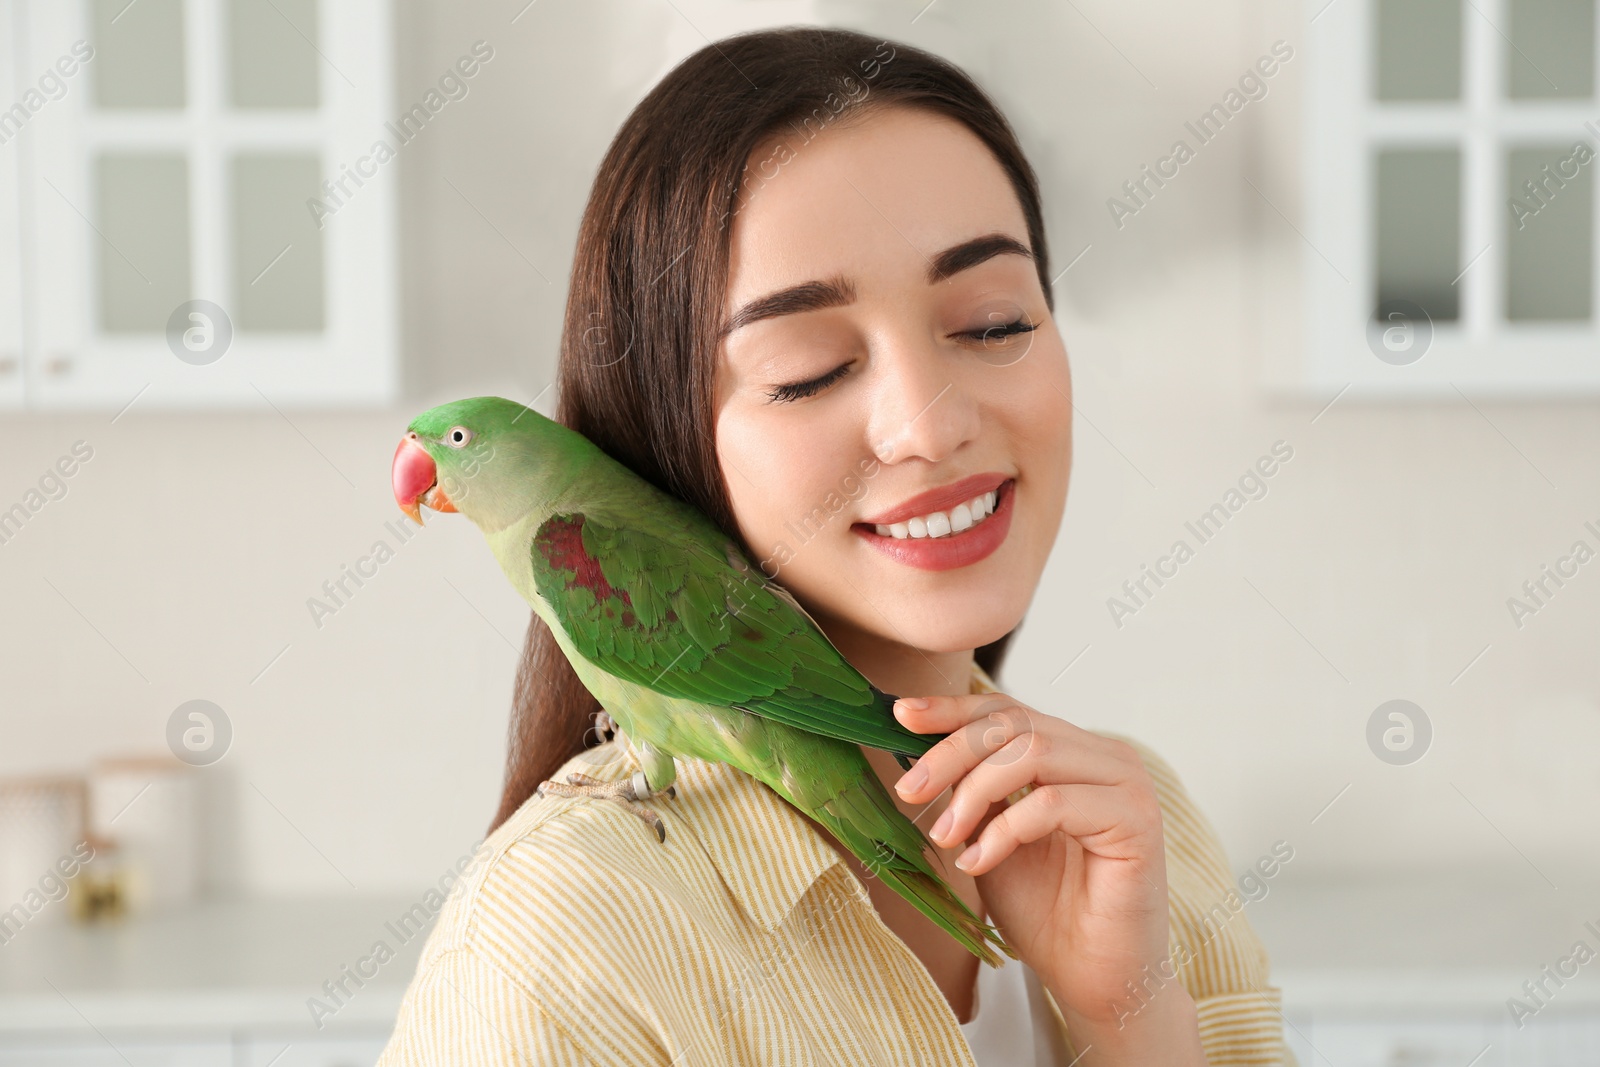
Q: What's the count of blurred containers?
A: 3